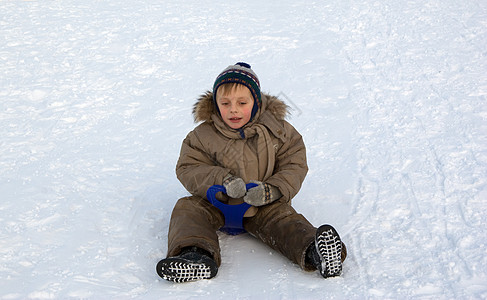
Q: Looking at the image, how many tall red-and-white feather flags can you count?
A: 0